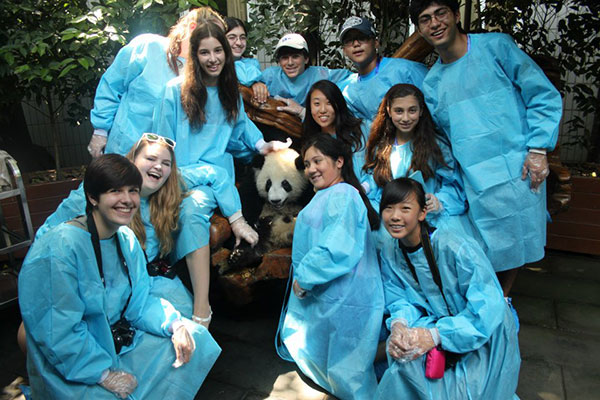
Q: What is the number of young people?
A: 12